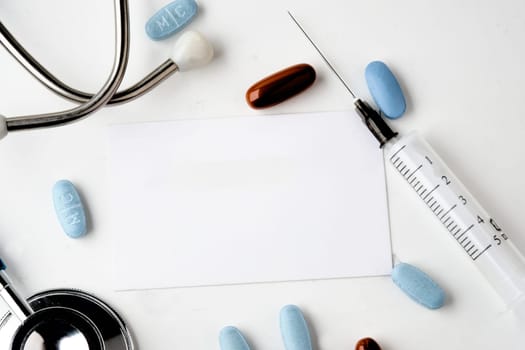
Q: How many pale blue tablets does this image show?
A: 6